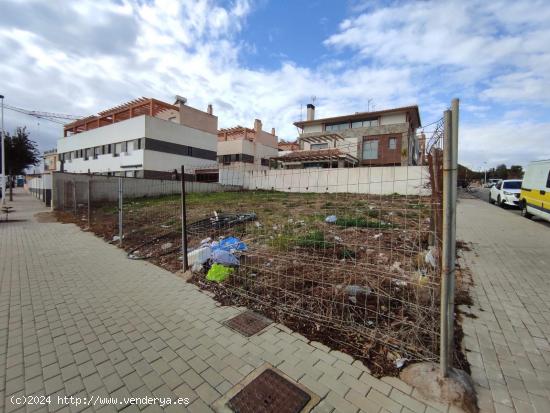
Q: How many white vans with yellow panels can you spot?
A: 1